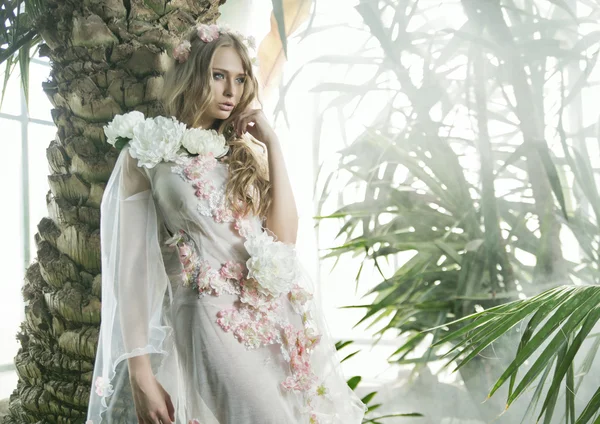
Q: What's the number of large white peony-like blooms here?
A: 4